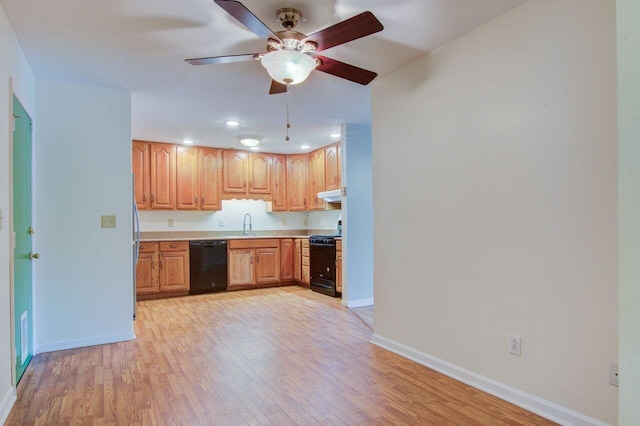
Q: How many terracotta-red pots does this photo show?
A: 0